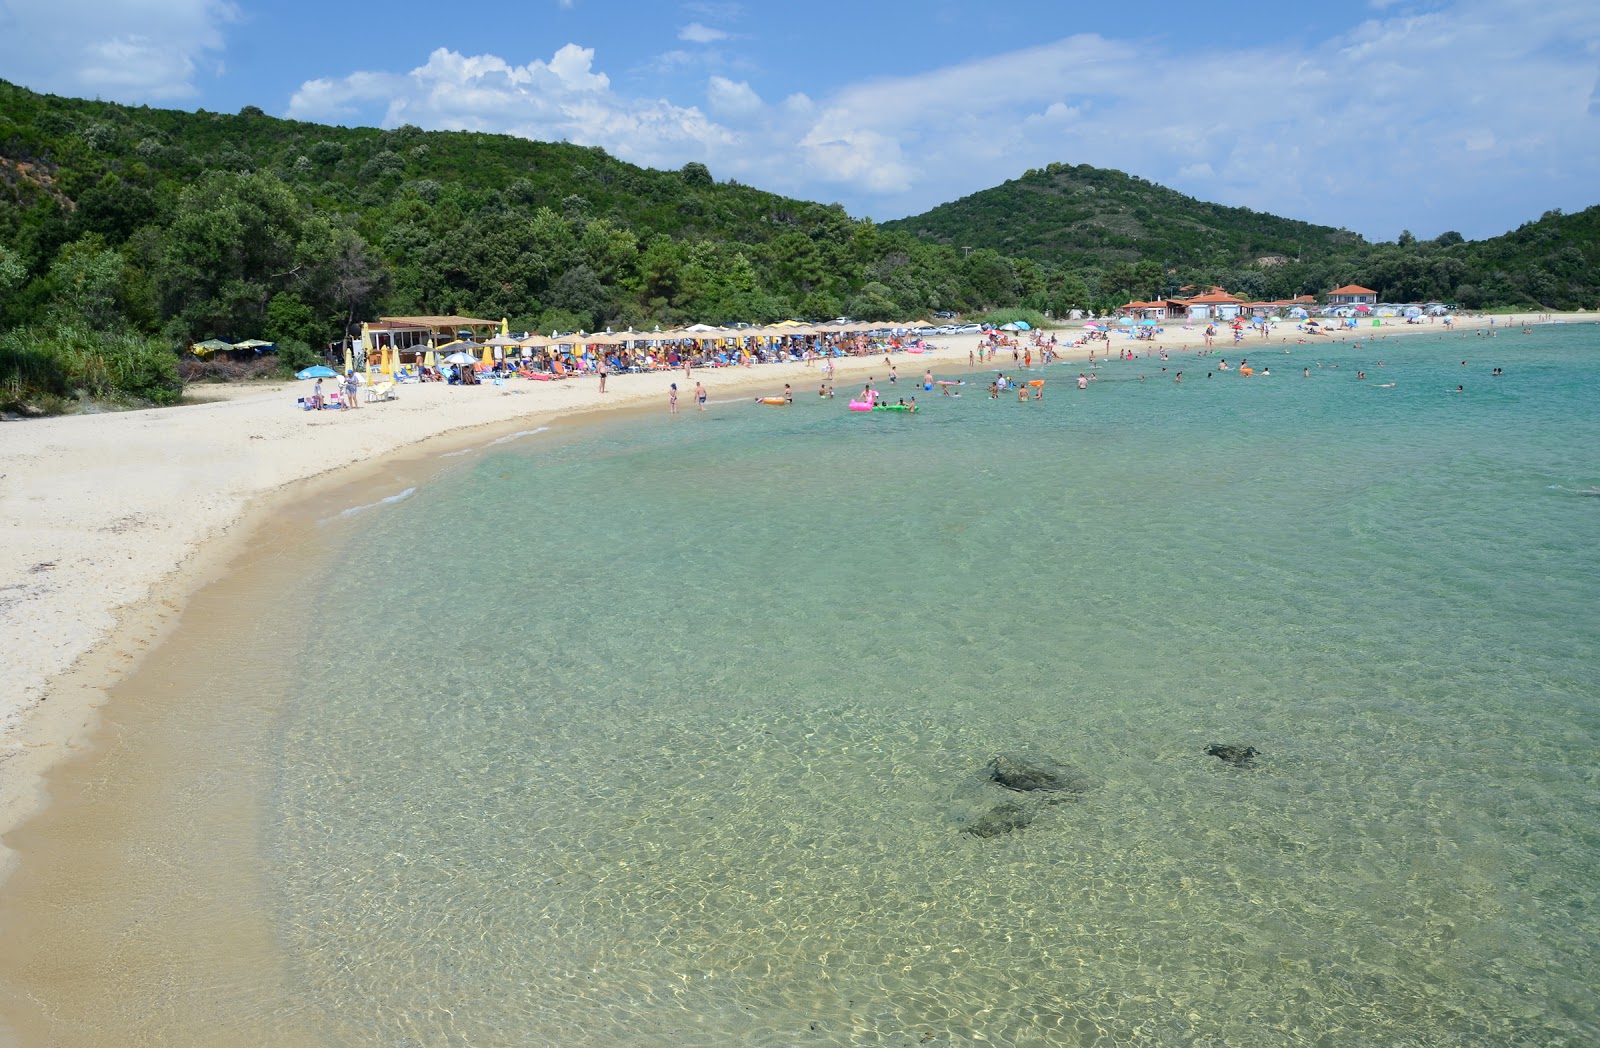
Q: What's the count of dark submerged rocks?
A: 3